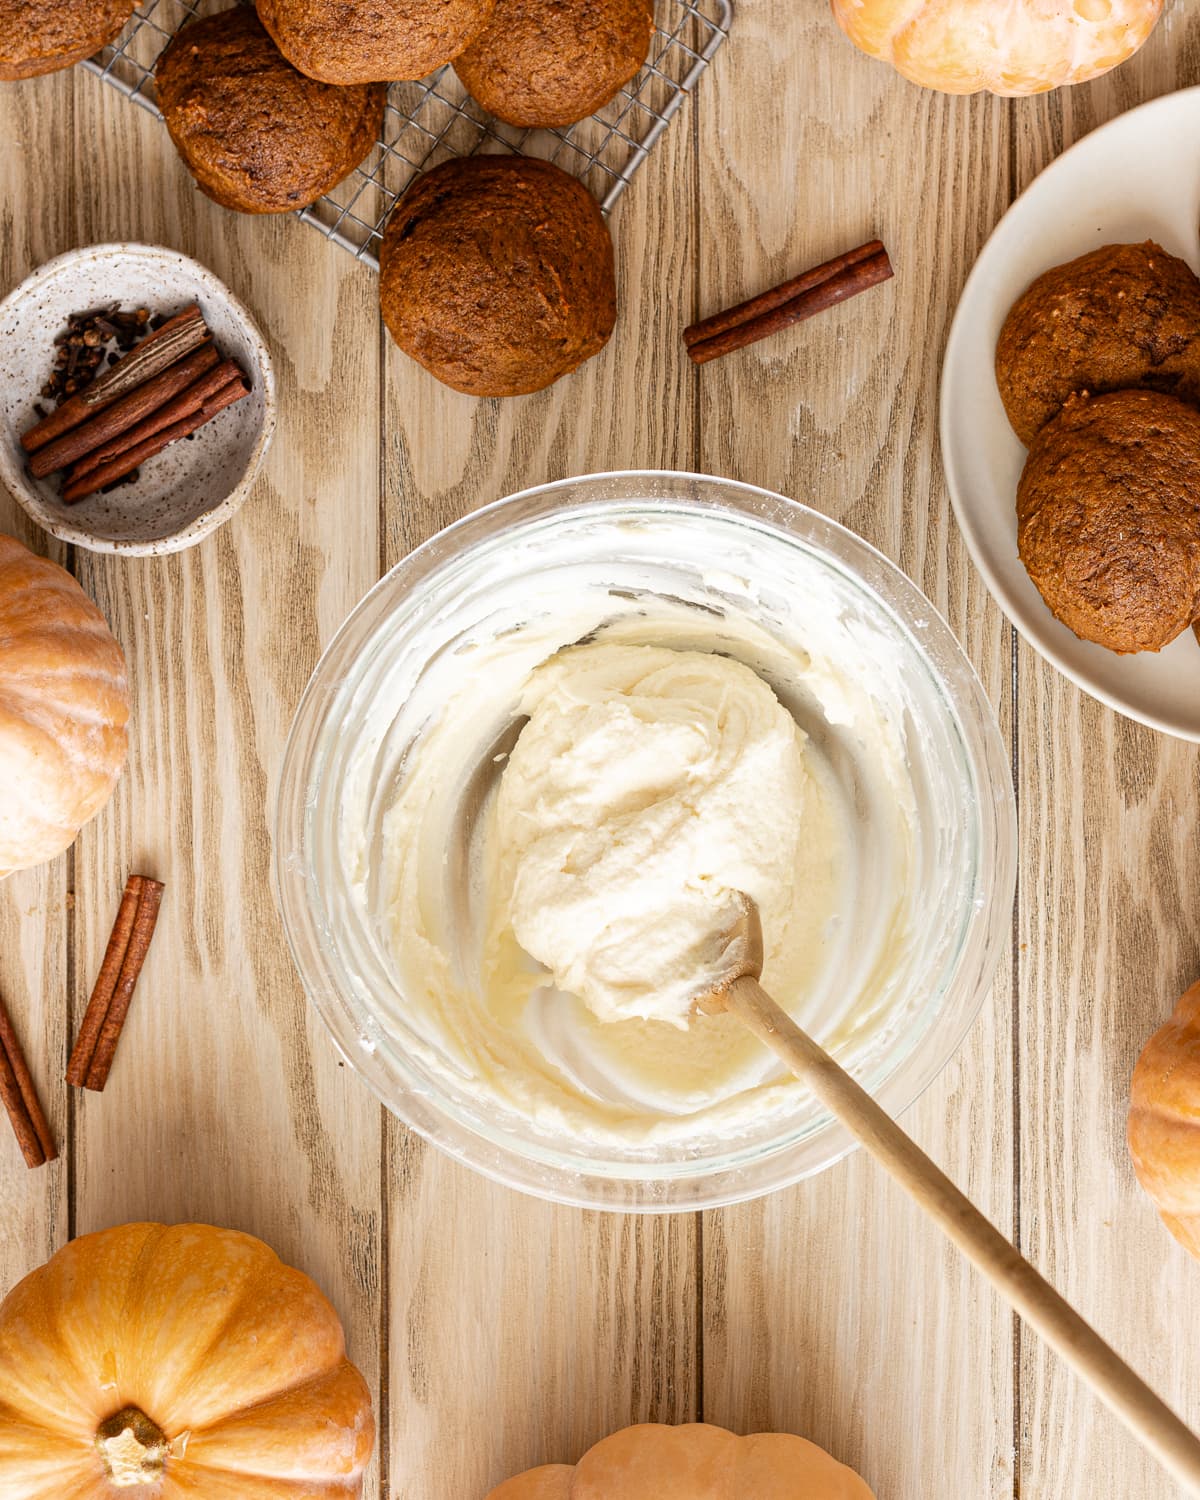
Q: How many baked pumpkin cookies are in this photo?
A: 7